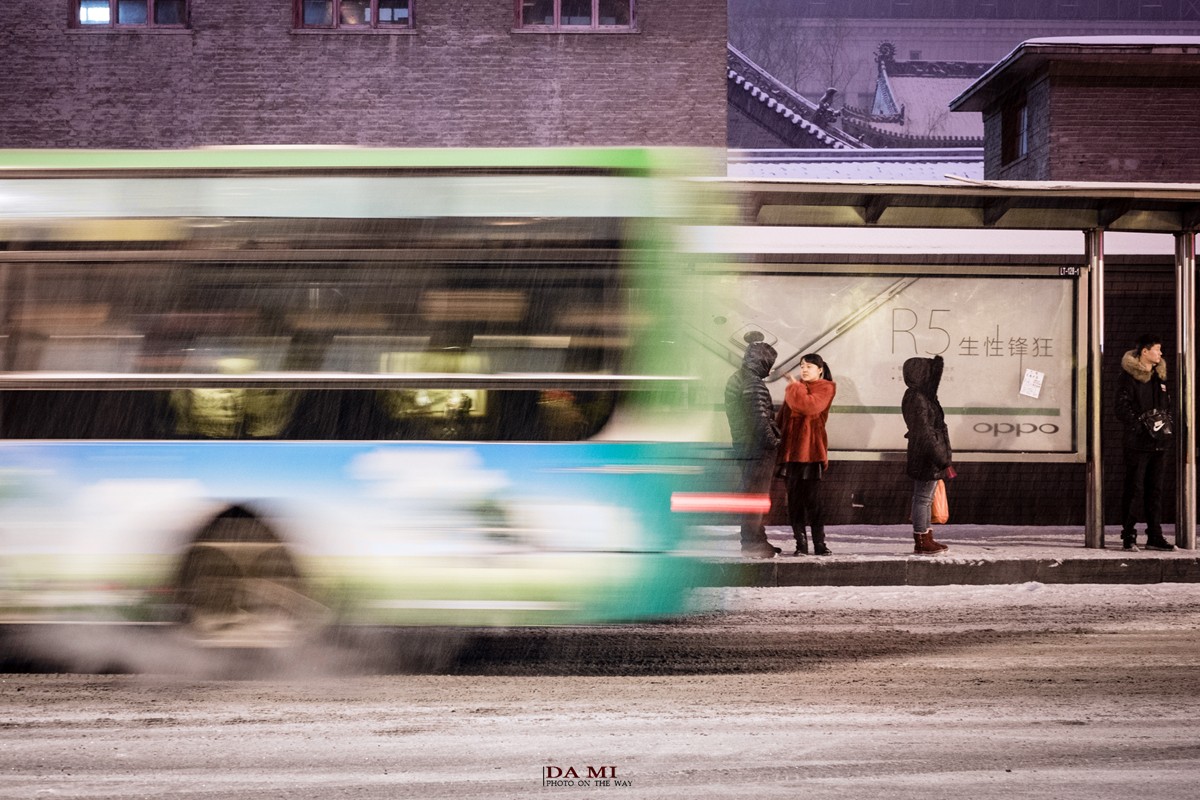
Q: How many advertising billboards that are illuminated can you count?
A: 1